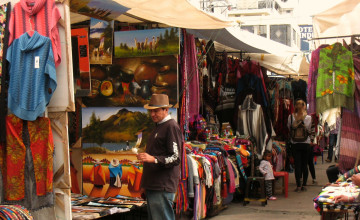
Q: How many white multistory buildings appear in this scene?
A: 1